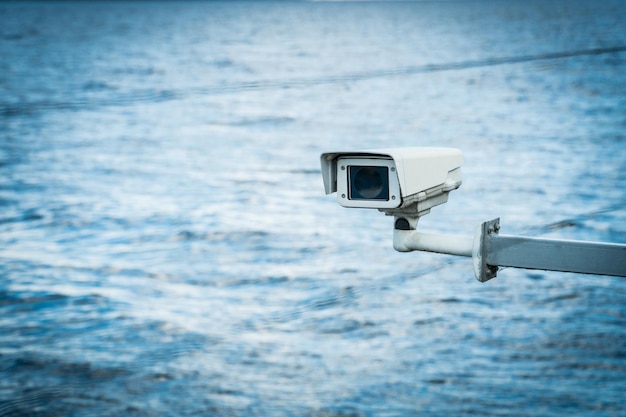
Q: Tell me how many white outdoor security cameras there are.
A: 1